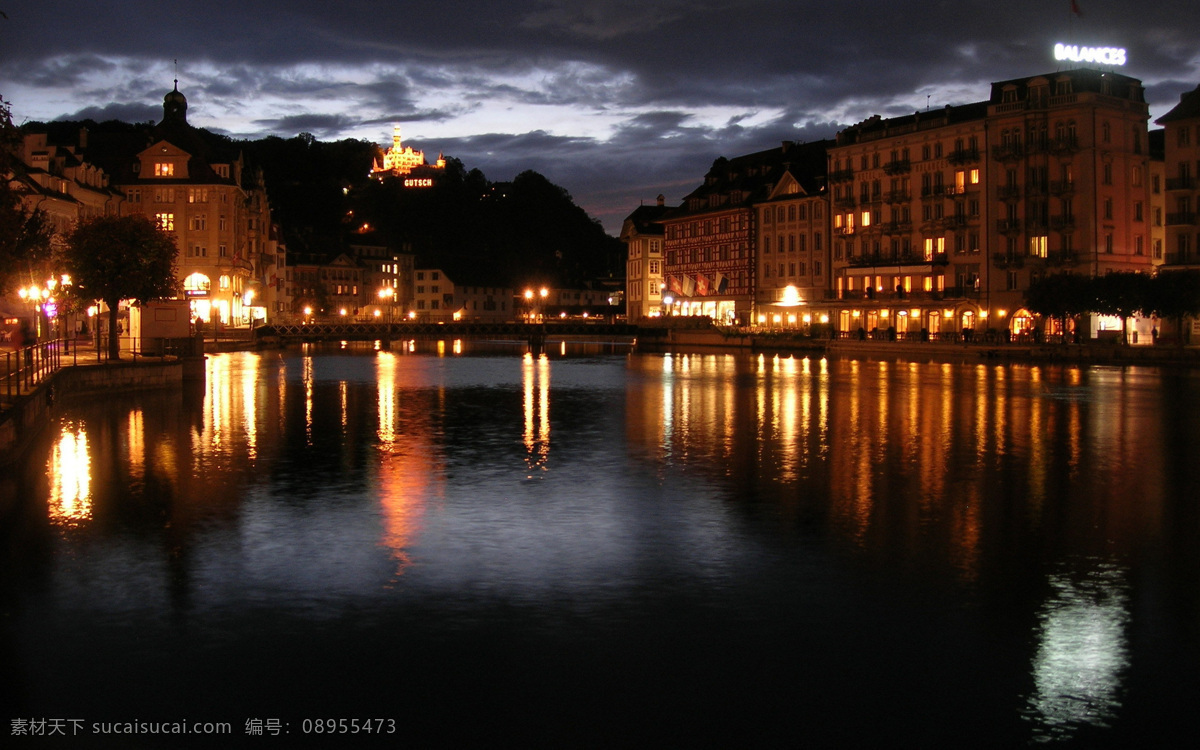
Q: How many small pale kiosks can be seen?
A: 1